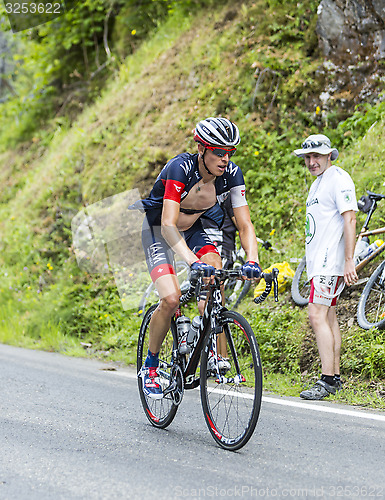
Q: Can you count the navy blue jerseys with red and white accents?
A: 1